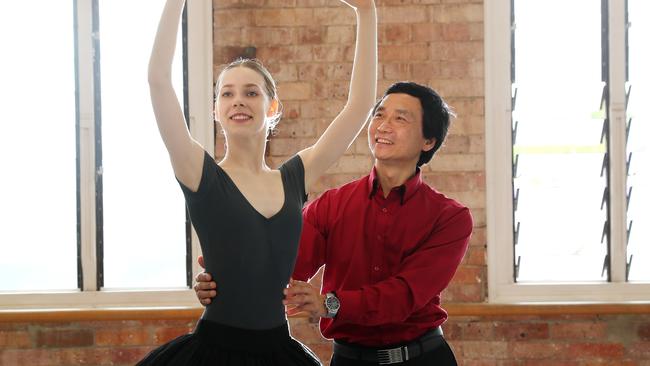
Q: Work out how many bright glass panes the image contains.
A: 4